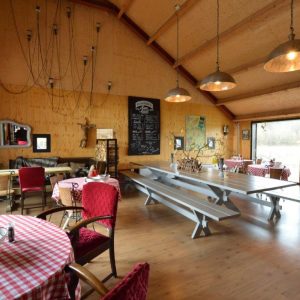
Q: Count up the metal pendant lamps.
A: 3